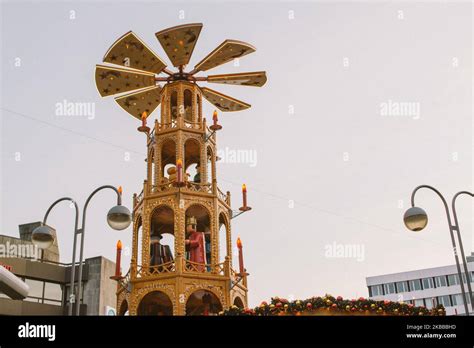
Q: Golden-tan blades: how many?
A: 7